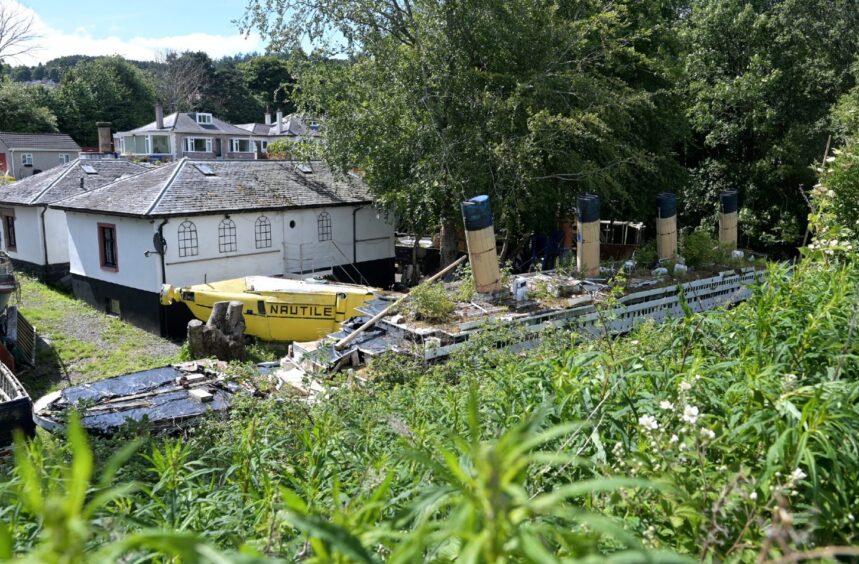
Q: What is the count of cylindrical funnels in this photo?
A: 4